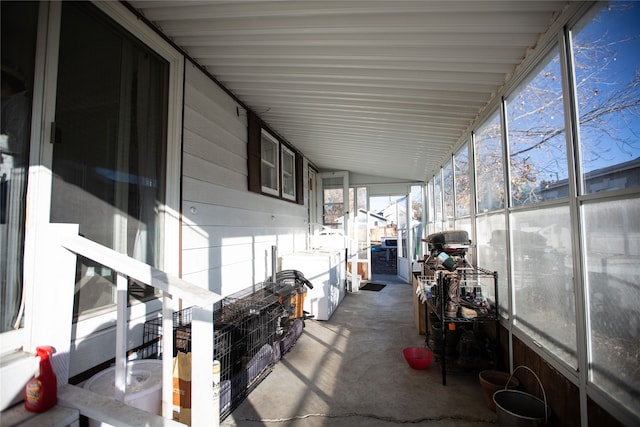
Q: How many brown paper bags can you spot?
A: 1